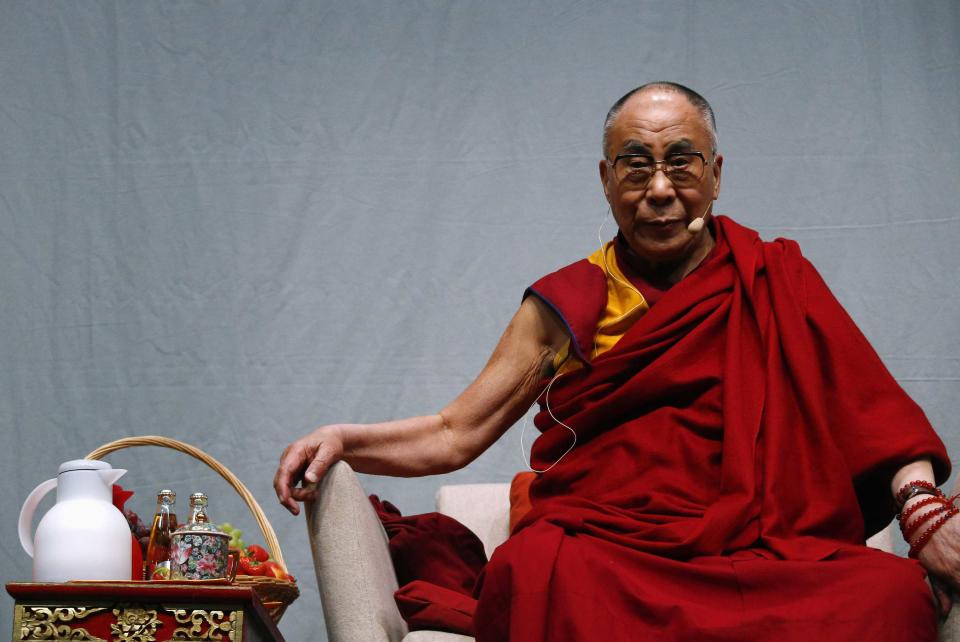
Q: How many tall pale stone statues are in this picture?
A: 0